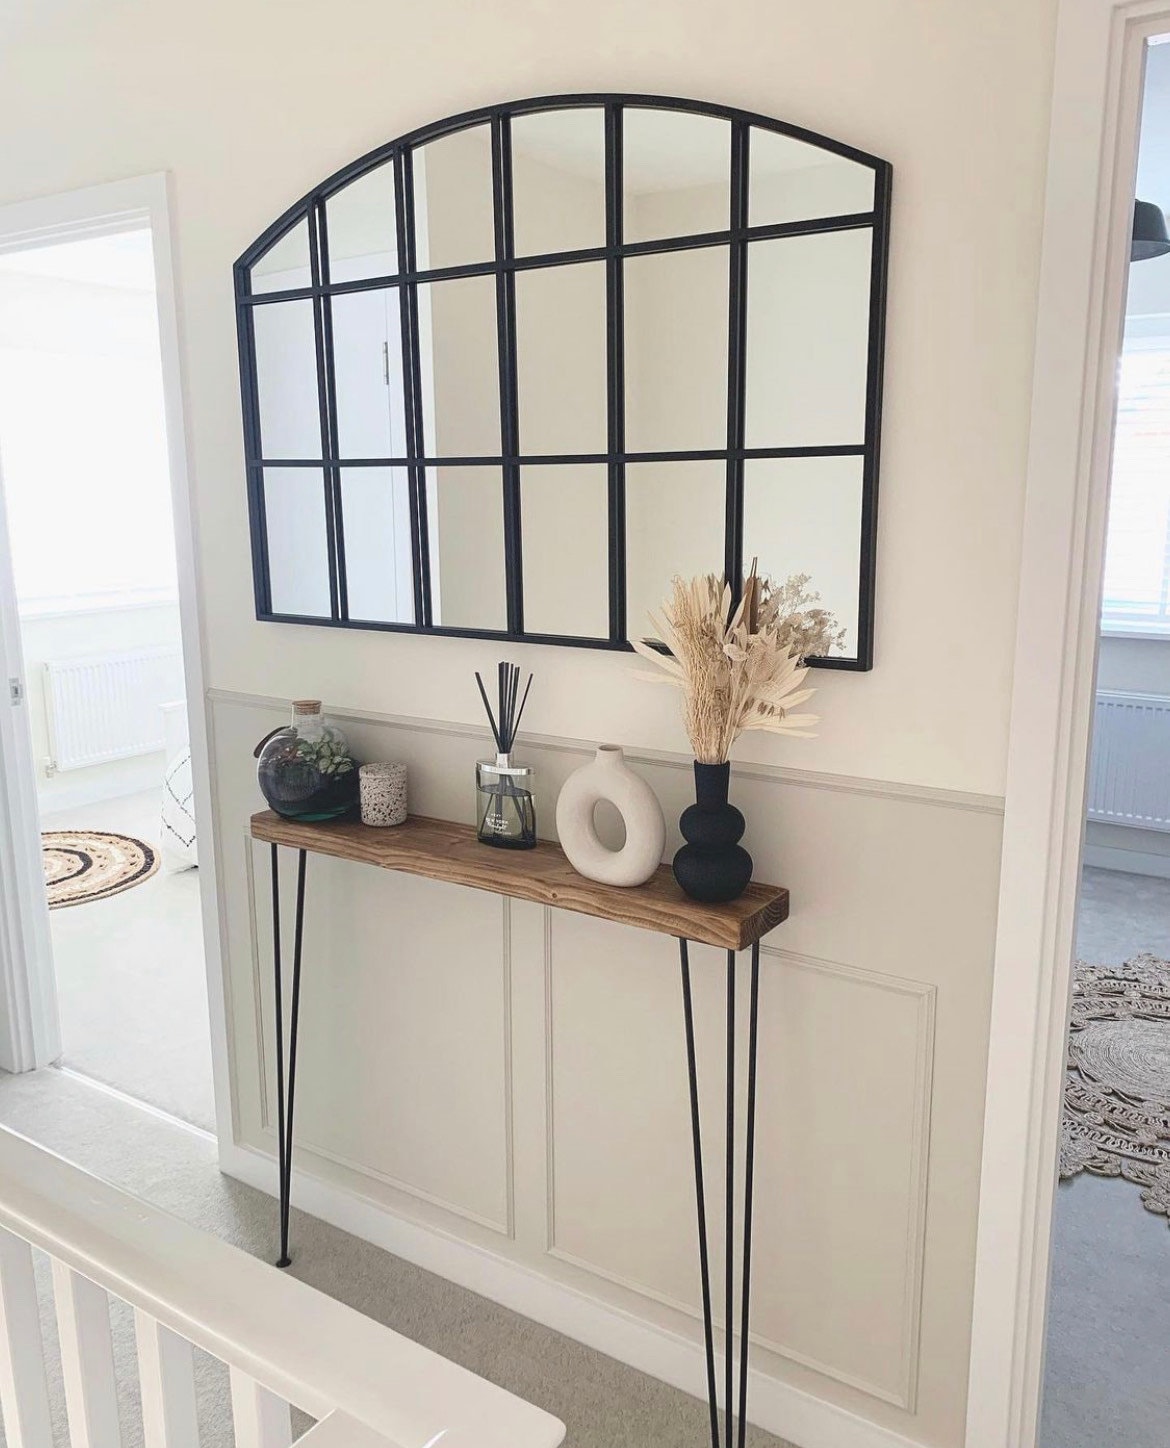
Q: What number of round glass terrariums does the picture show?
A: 1